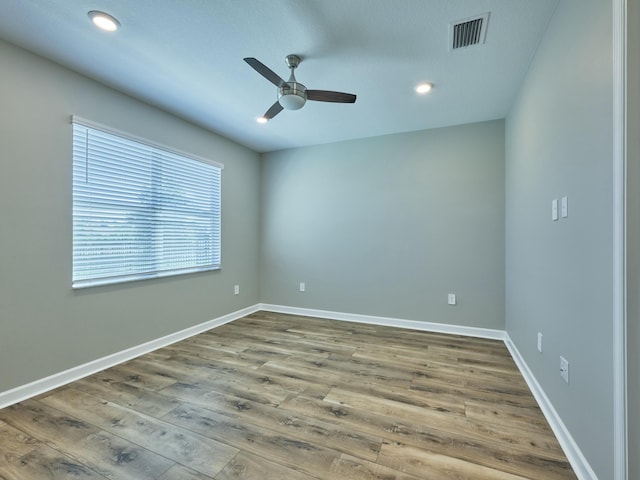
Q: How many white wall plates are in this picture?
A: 7